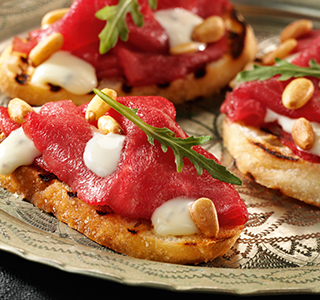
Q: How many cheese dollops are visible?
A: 6